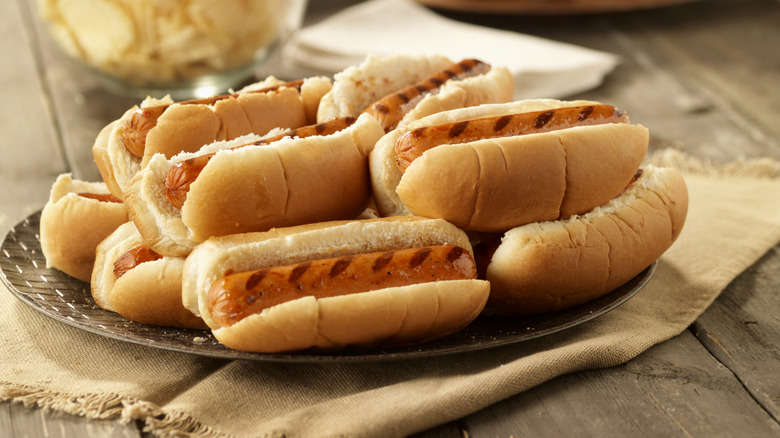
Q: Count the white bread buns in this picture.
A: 8